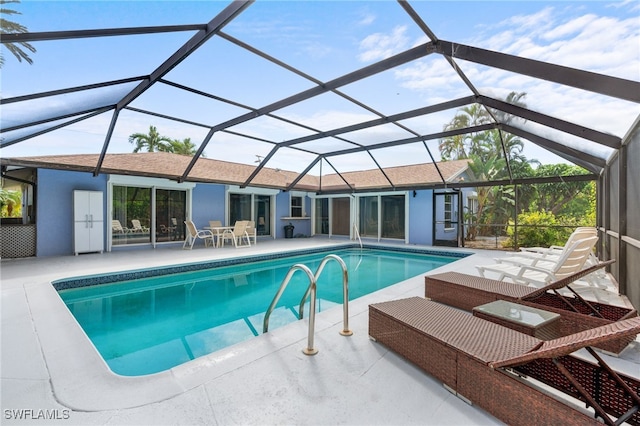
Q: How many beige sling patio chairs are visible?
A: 4